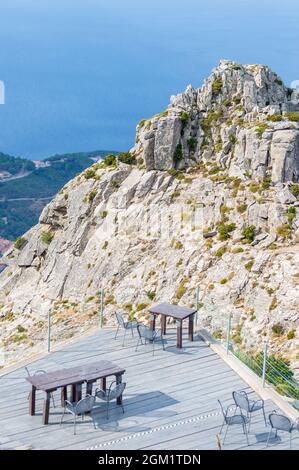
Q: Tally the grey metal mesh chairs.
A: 8